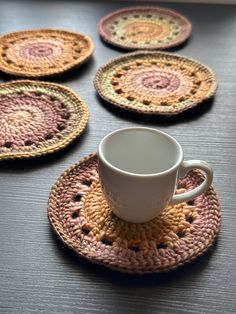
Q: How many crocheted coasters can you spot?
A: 5